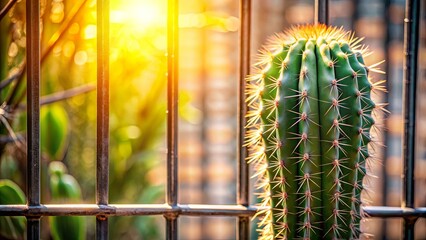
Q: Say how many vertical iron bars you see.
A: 6